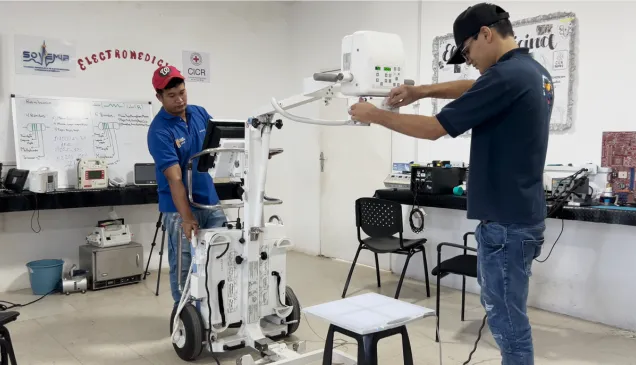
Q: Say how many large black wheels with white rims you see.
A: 2